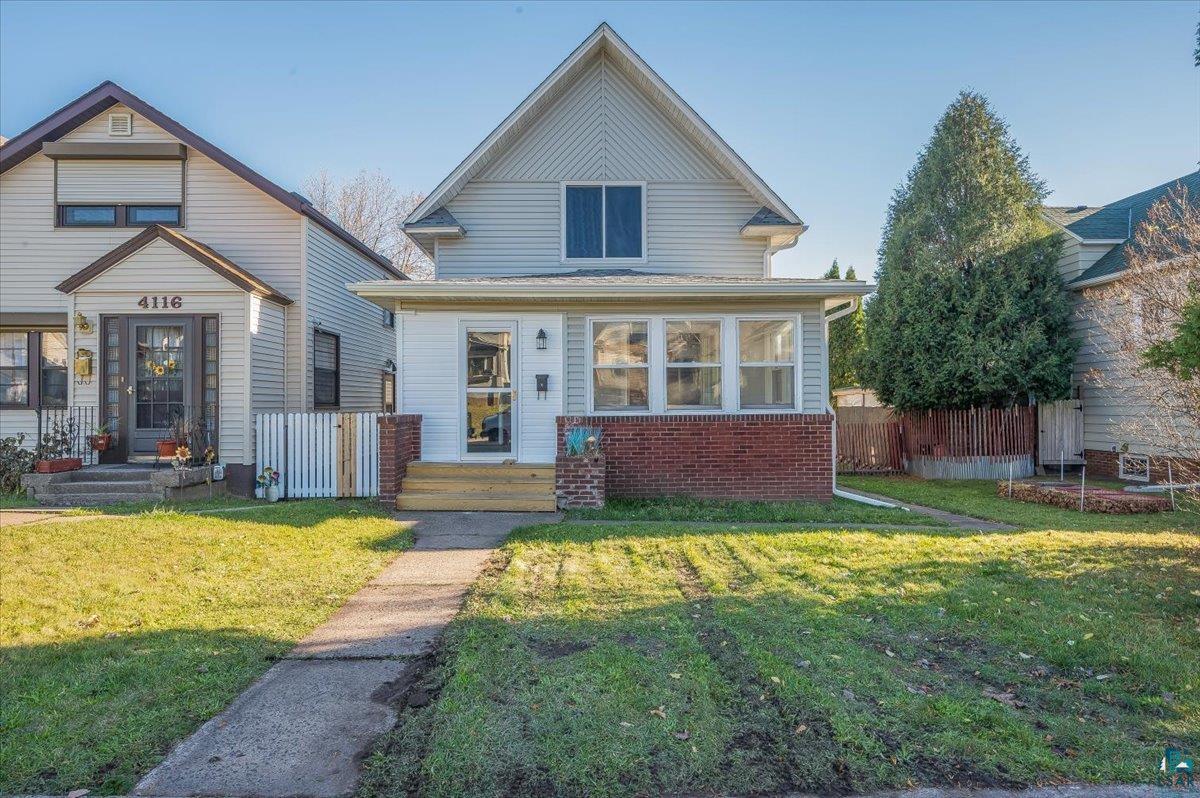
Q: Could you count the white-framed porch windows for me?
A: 3